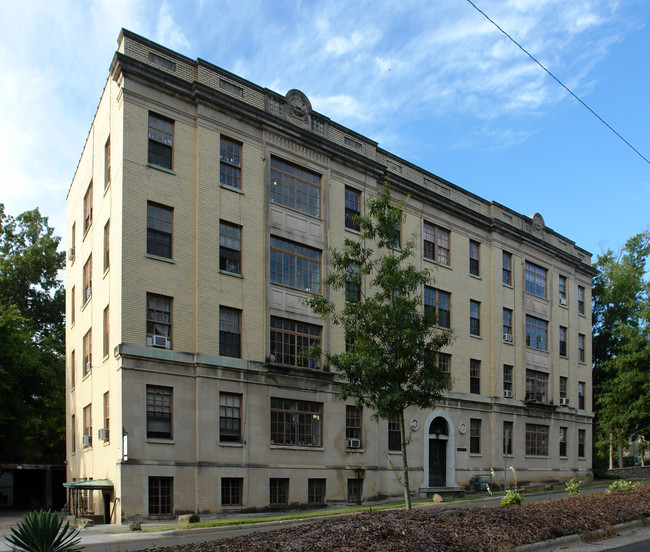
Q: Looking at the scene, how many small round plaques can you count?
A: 2